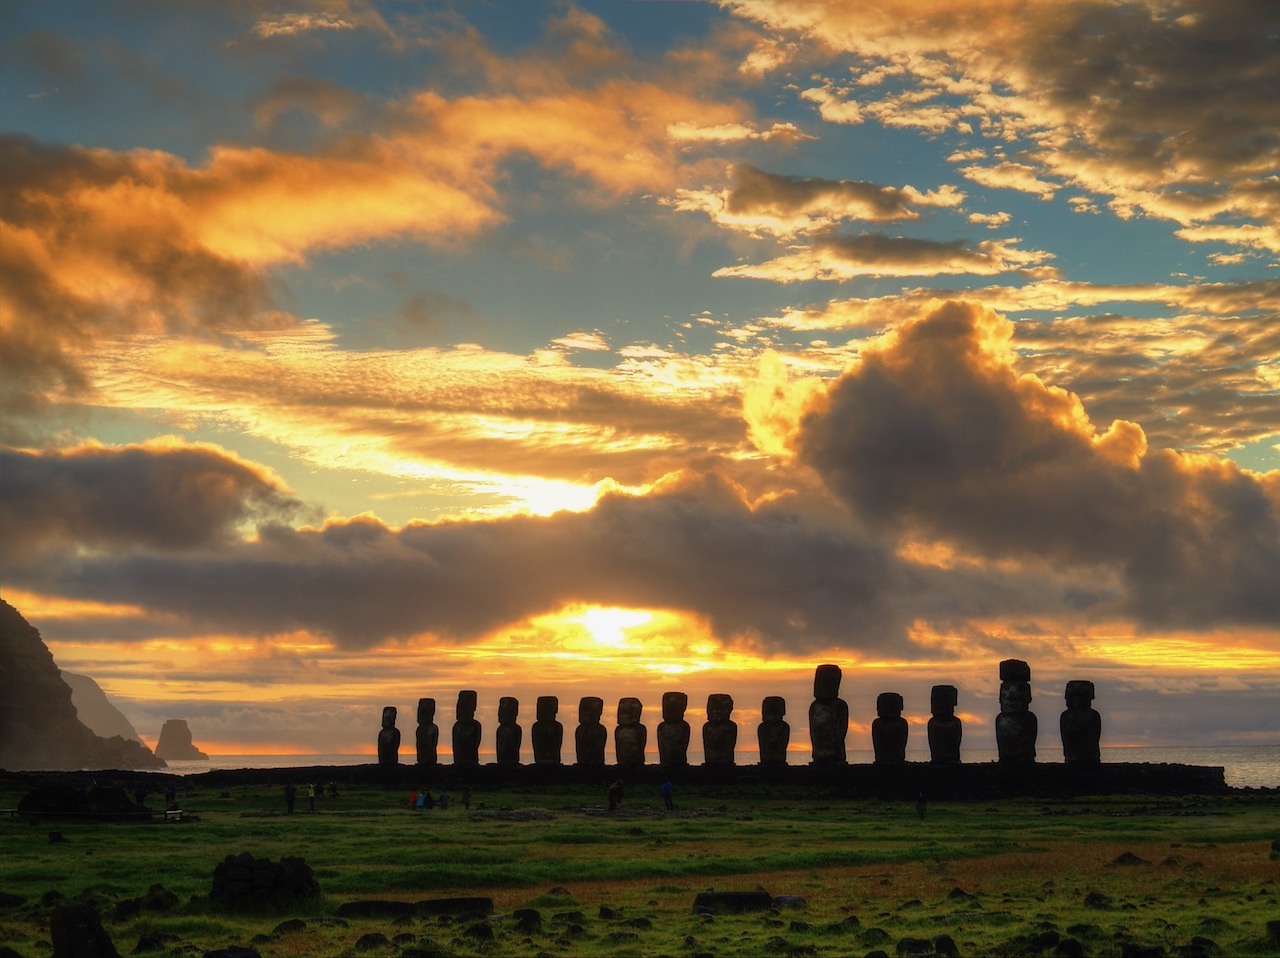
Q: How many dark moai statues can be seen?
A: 15